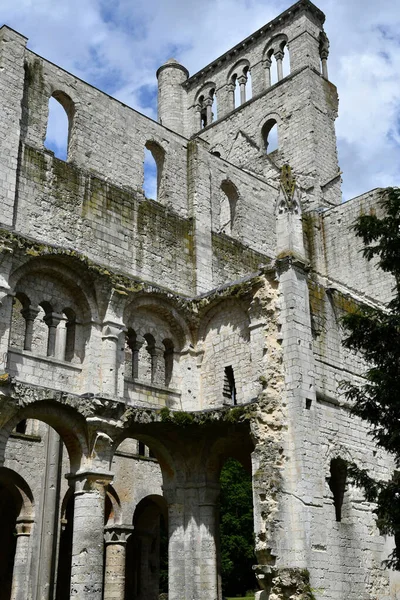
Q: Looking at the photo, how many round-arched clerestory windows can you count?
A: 3